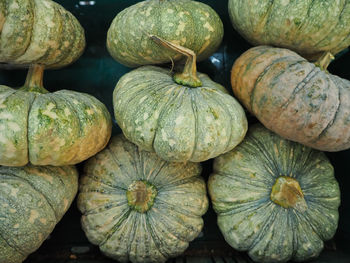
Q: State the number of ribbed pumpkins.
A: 9